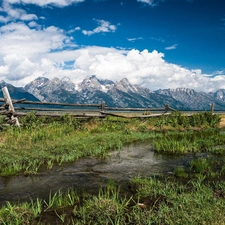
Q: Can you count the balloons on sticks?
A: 0